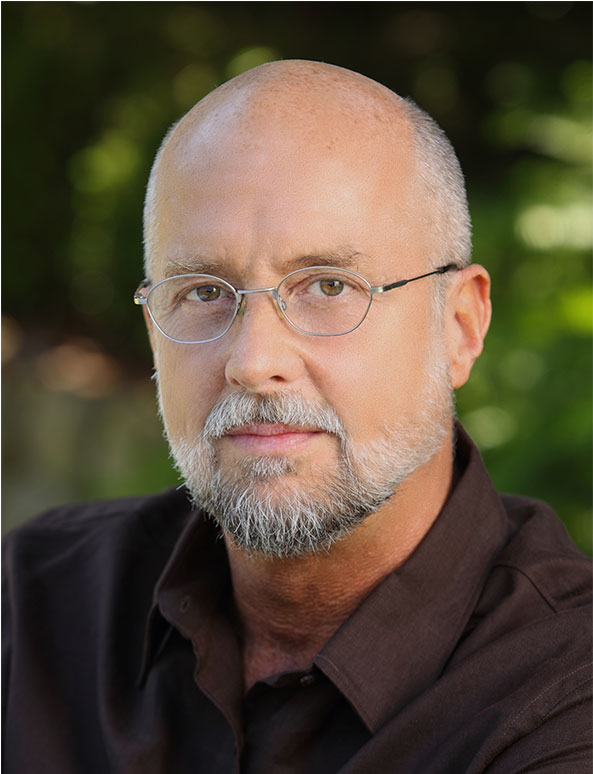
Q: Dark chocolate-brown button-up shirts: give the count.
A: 1